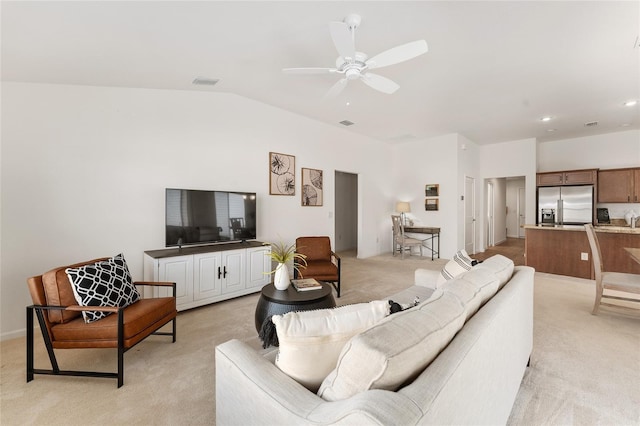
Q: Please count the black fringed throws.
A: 1